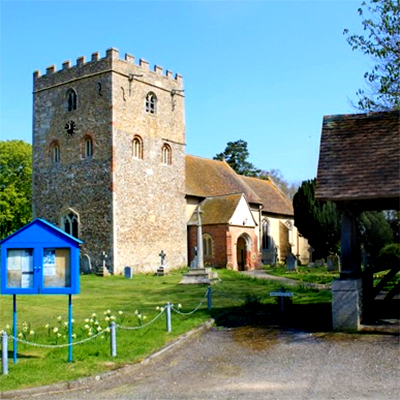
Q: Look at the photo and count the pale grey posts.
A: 4